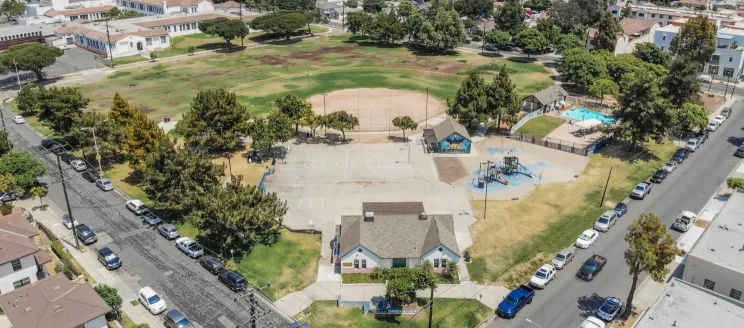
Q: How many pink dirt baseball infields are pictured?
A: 1